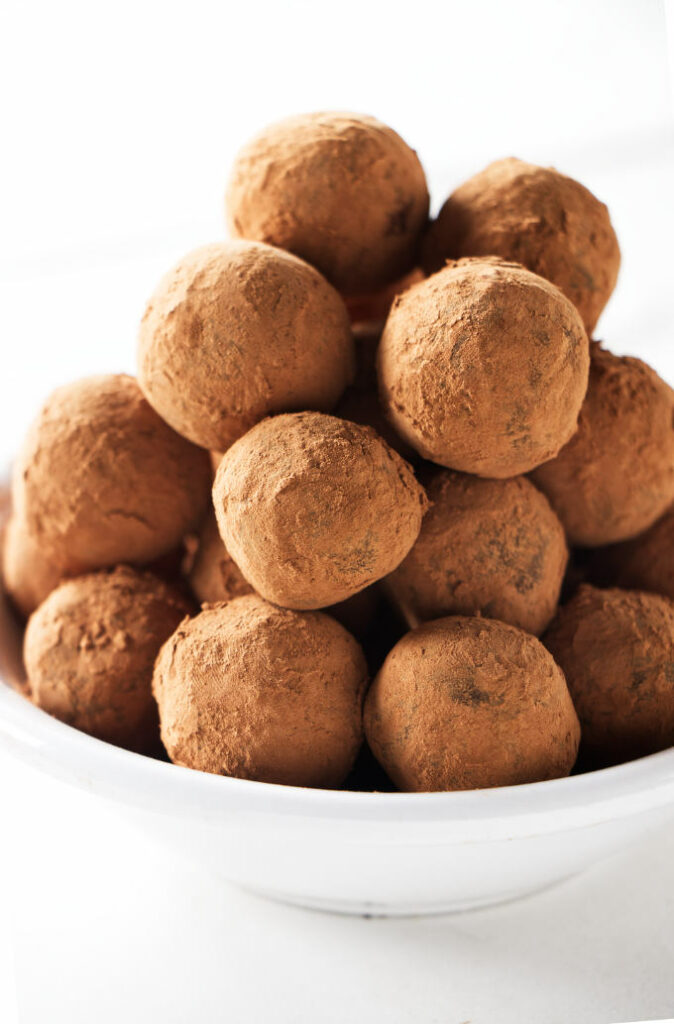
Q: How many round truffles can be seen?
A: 15